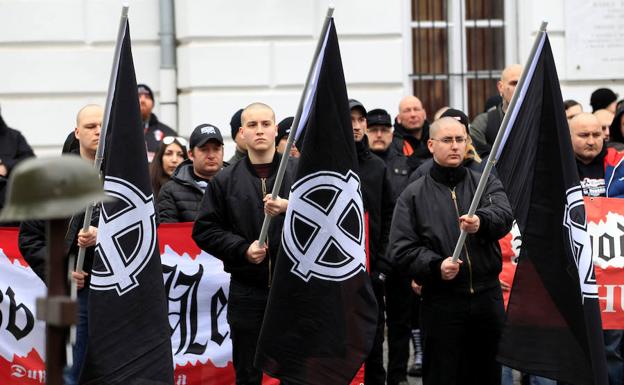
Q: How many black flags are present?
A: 3